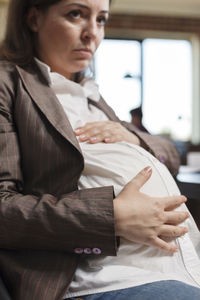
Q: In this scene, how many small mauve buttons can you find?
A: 3